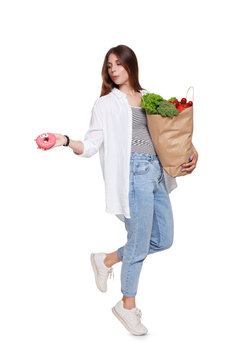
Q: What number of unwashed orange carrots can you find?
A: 0